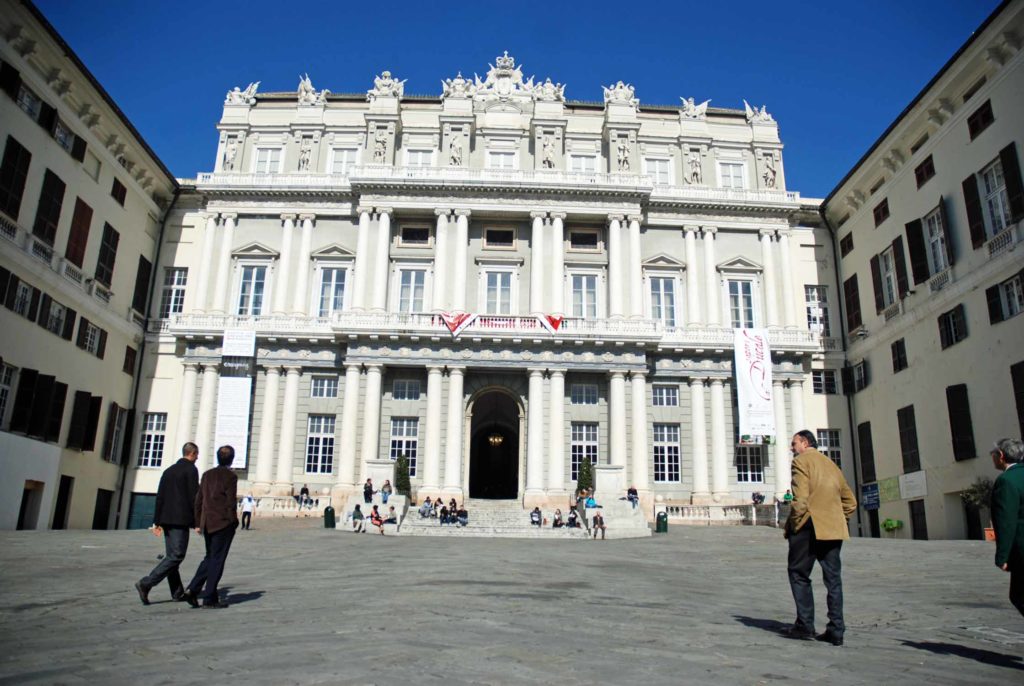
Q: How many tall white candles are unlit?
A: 0